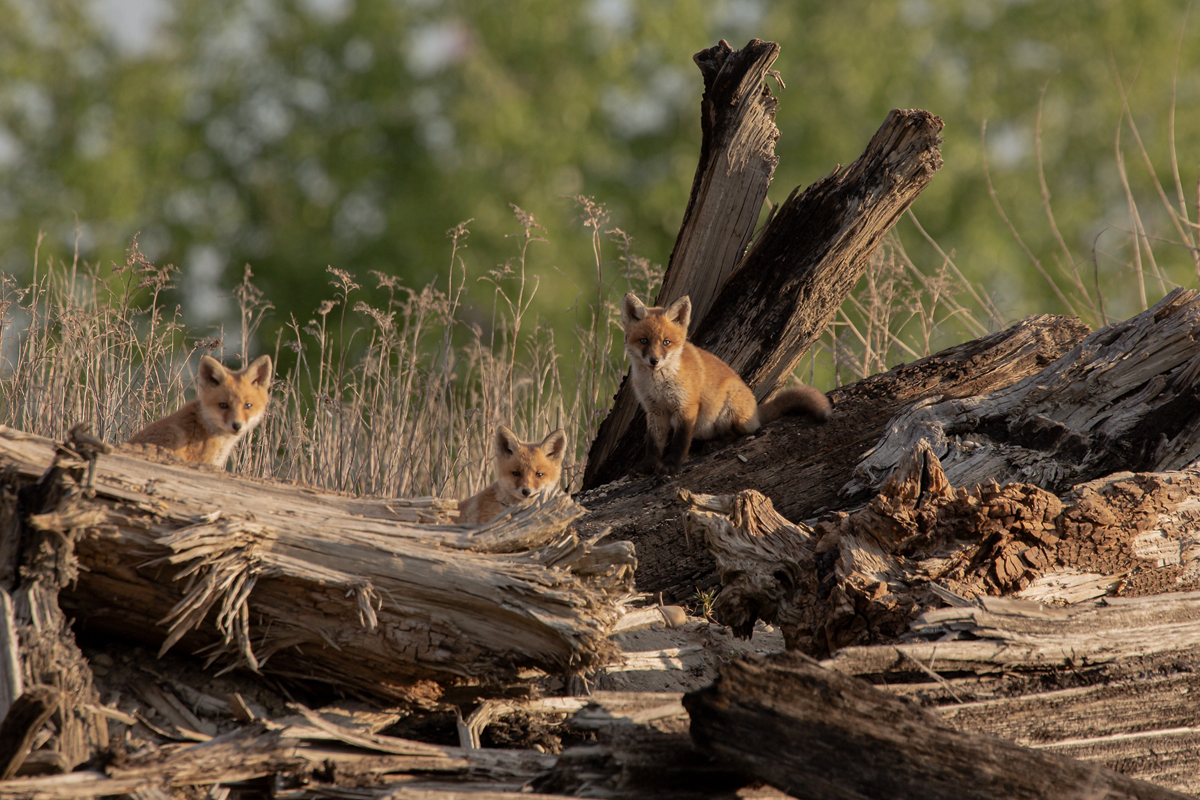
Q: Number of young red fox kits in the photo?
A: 3